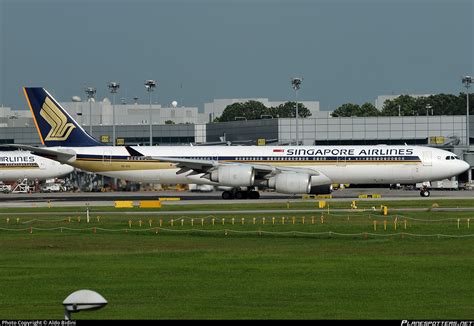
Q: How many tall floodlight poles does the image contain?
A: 5